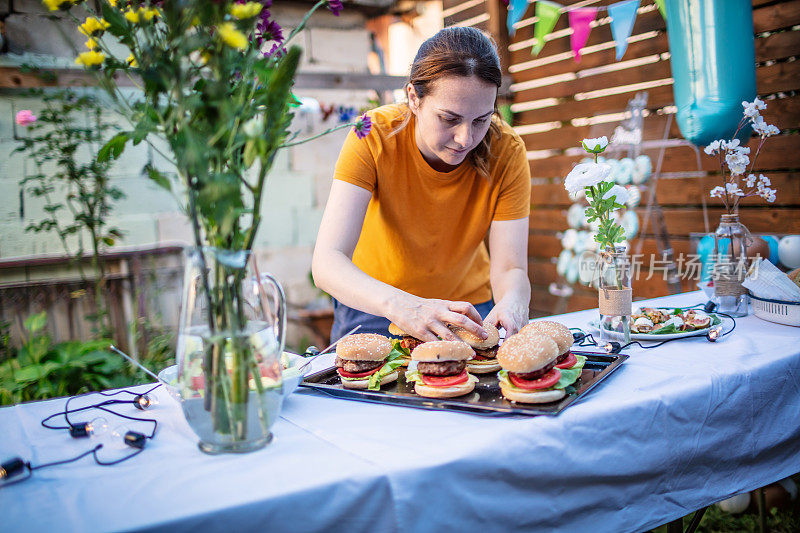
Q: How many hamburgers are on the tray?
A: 6